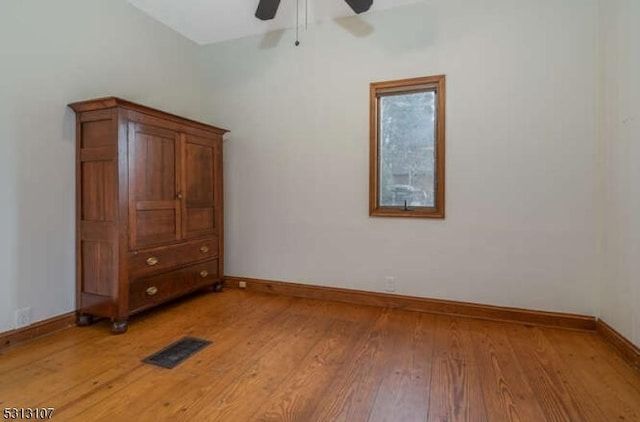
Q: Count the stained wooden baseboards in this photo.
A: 3